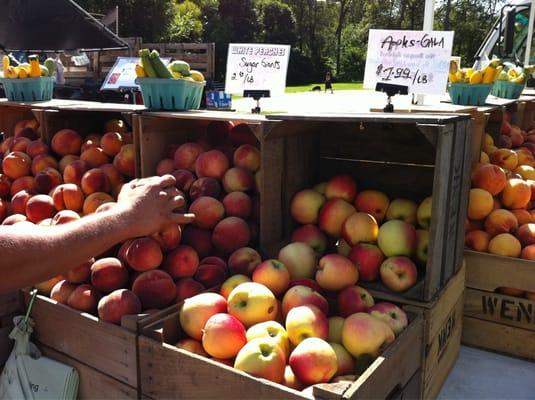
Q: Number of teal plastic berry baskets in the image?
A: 4